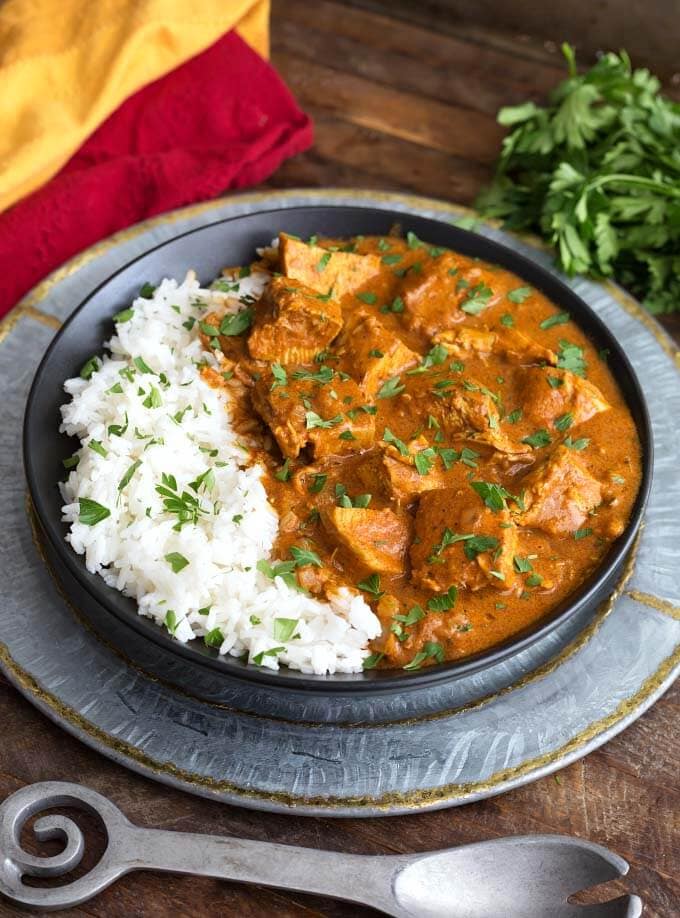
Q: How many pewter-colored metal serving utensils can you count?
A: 1